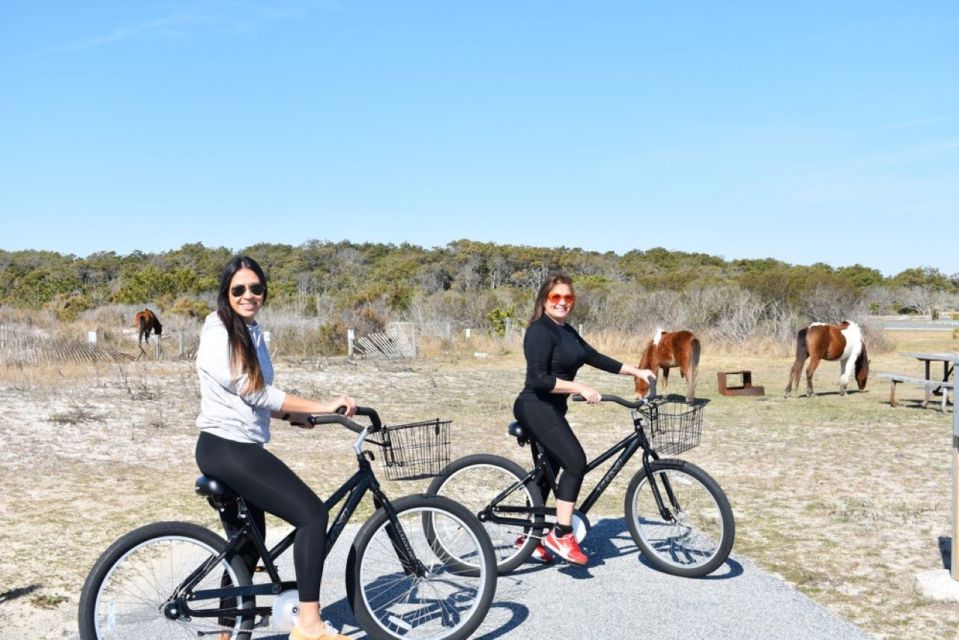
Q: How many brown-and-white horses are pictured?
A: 2